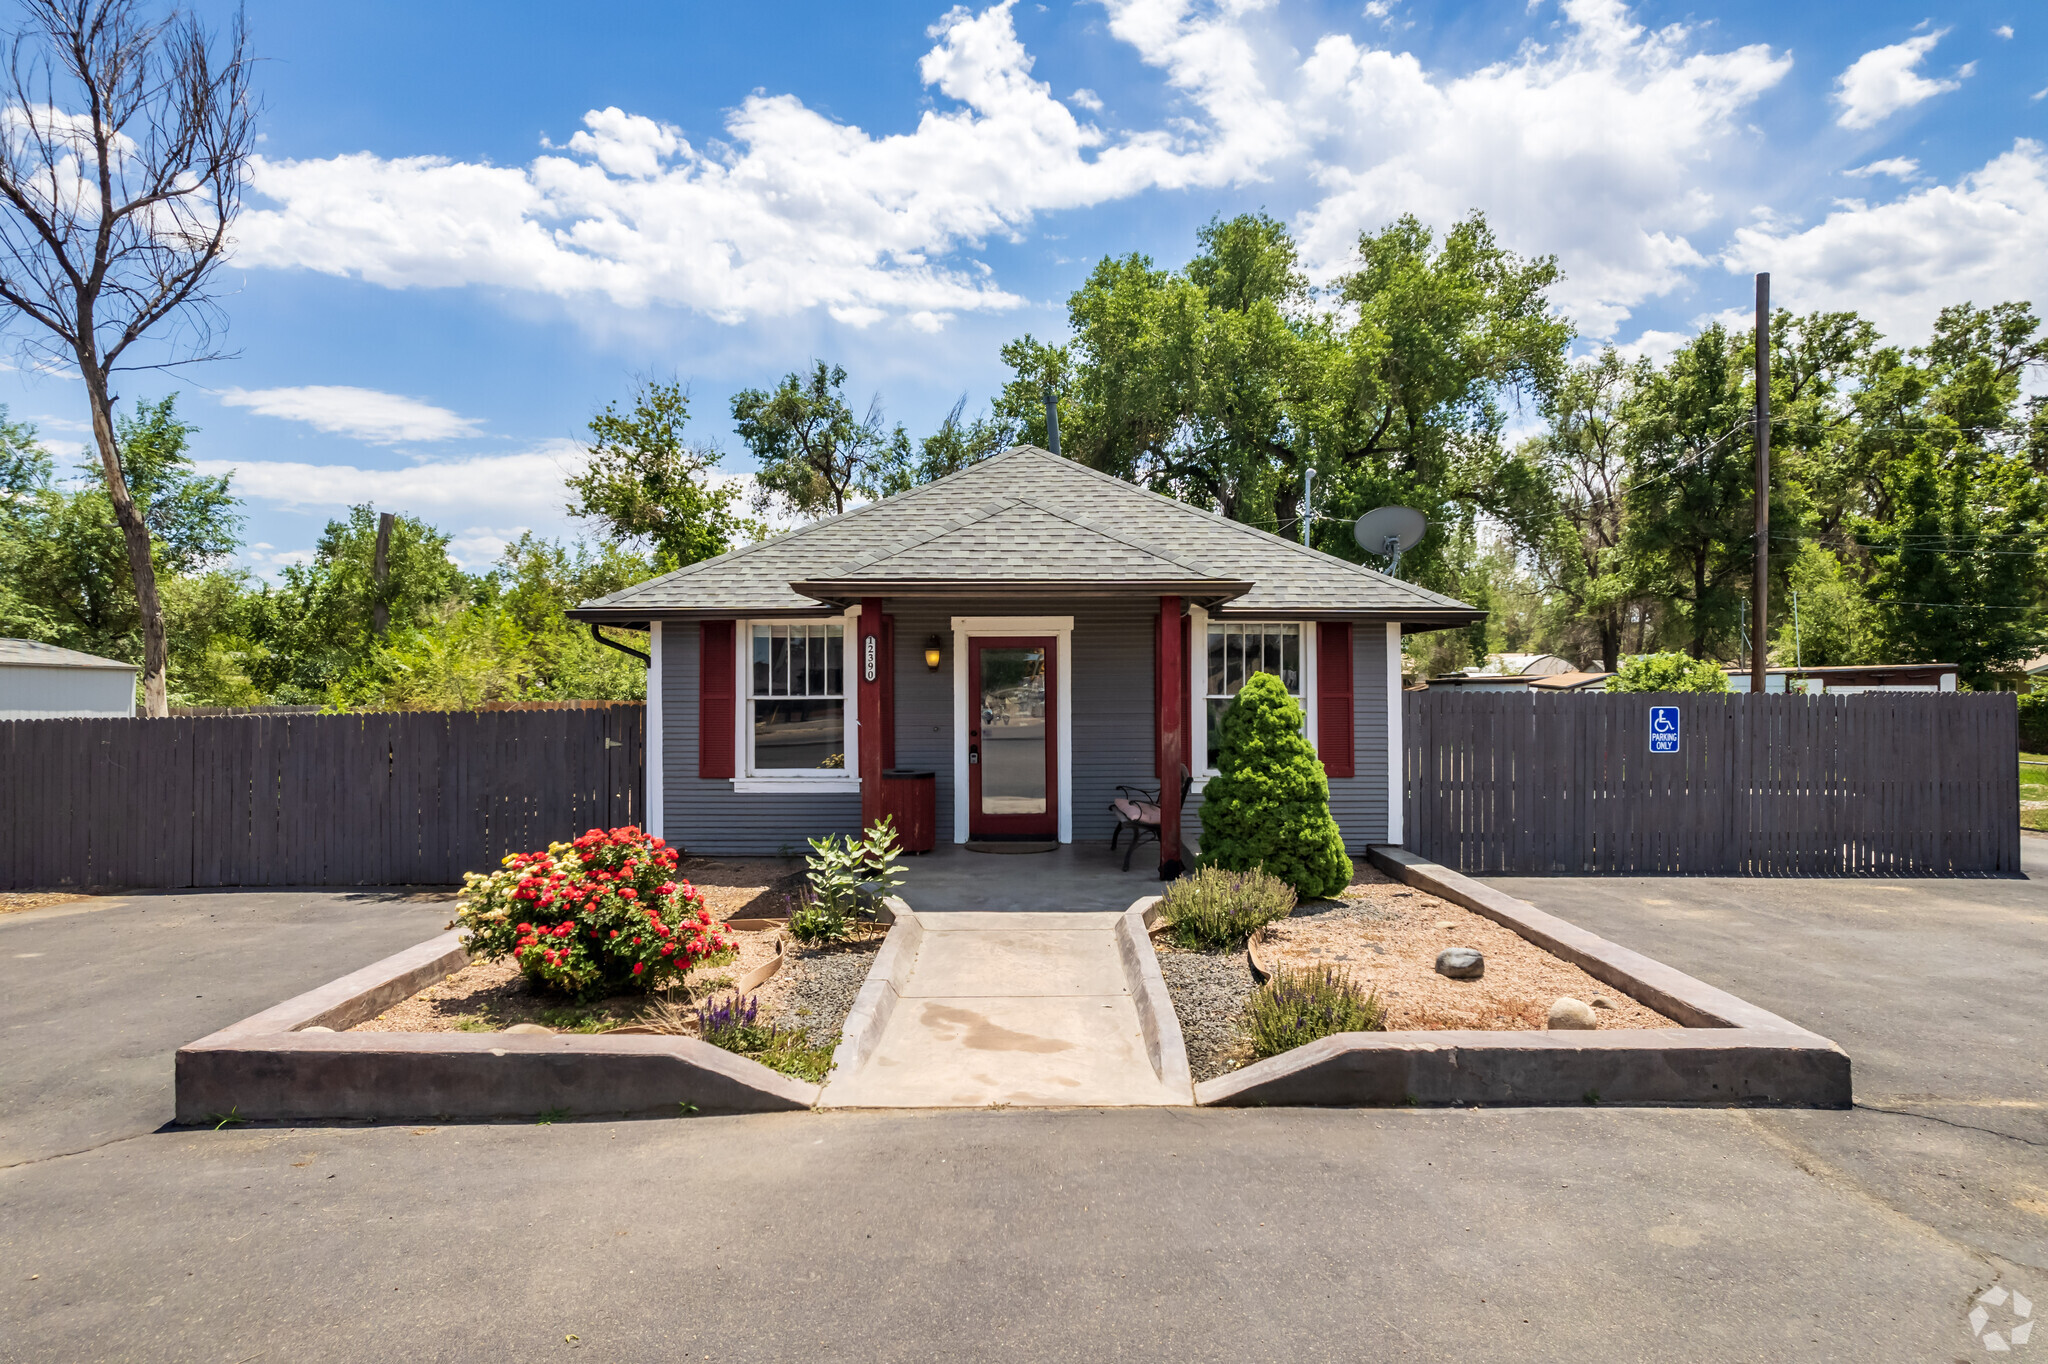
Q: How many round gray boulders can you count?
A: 1